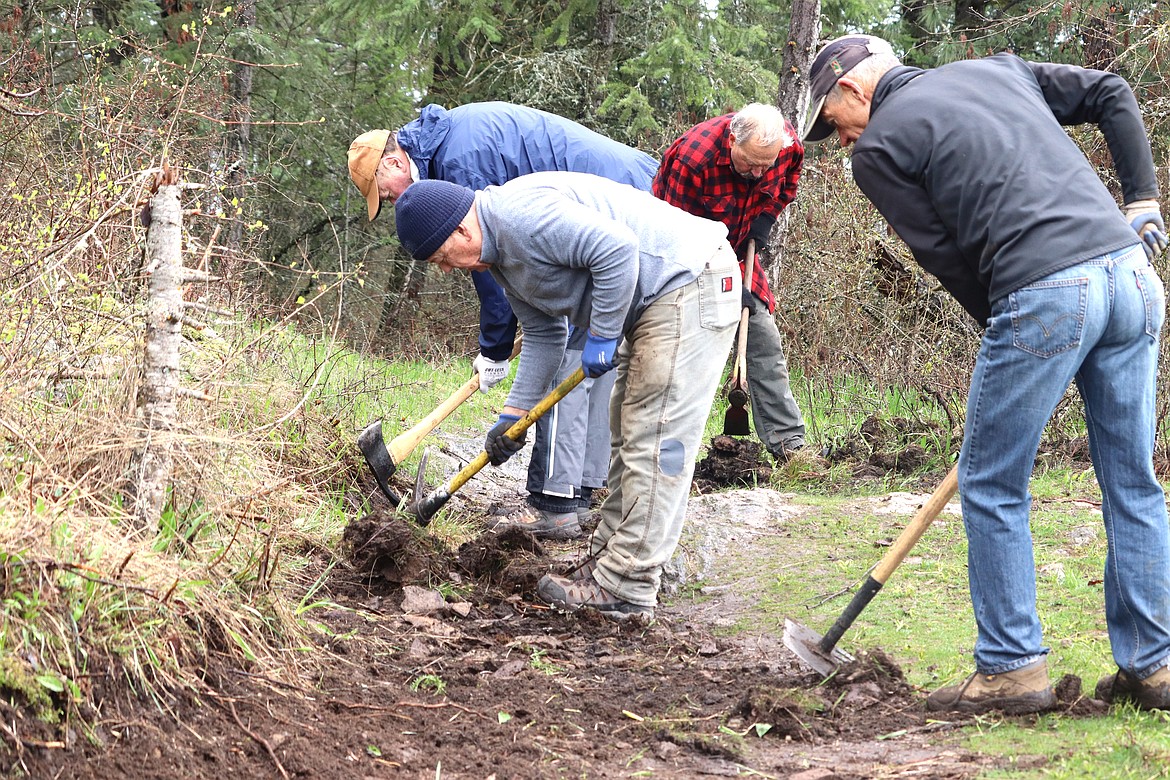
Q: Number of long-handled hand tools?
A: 4